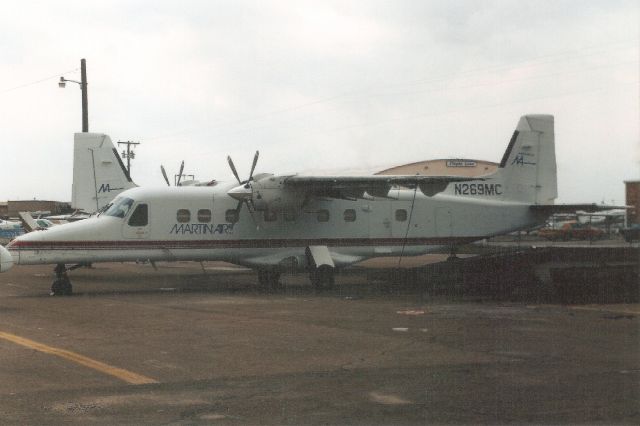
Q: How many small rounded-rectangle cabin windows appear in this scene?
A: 8